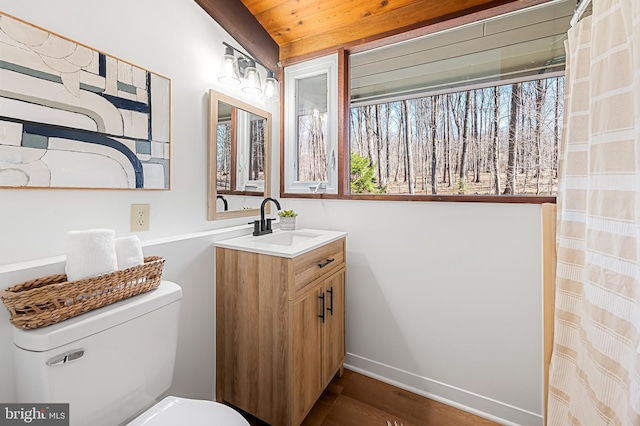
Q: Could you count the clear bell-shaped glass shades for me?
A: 3